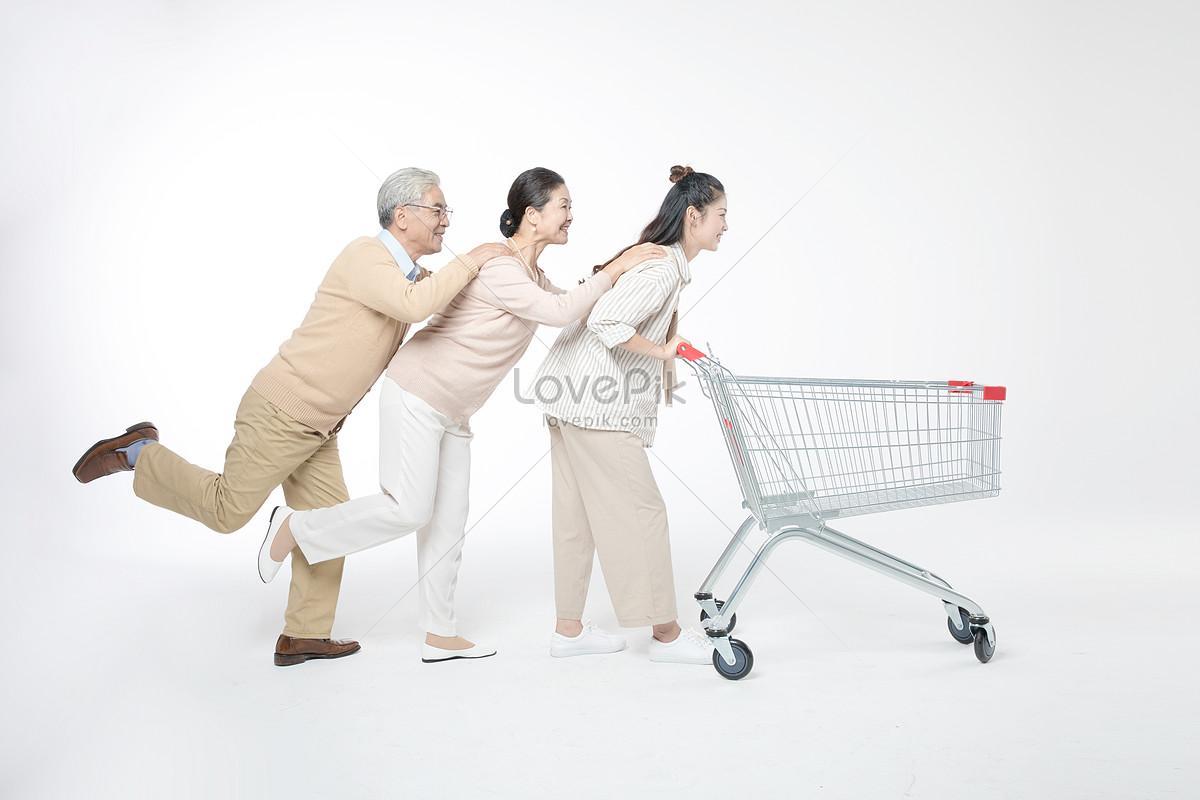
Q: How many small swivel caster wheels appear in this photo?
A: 4